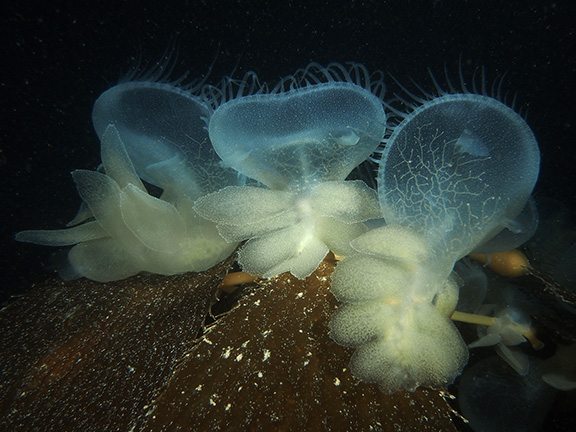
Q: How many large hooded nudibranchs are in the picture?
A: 3